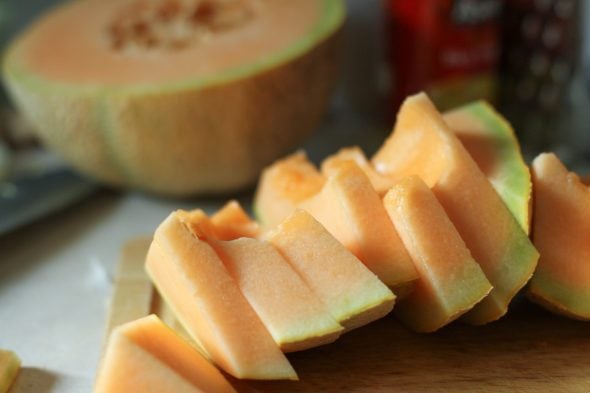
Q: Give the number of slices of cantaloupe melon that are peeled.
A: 0